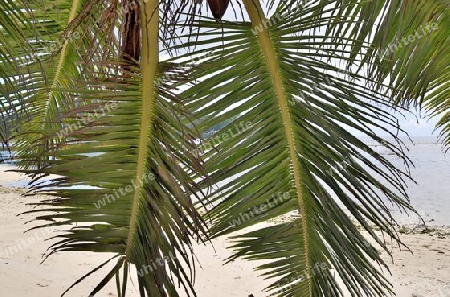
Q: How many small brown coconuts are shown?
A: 1